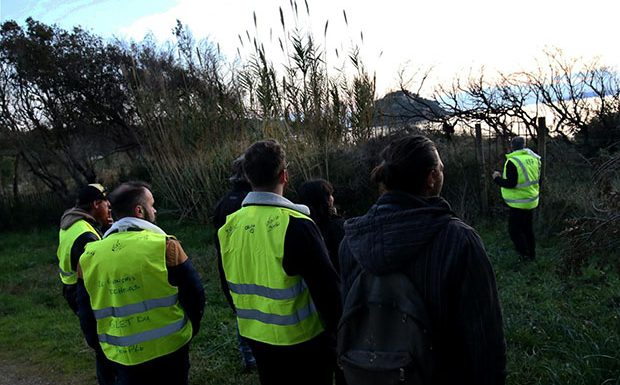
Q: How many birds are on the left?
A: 0